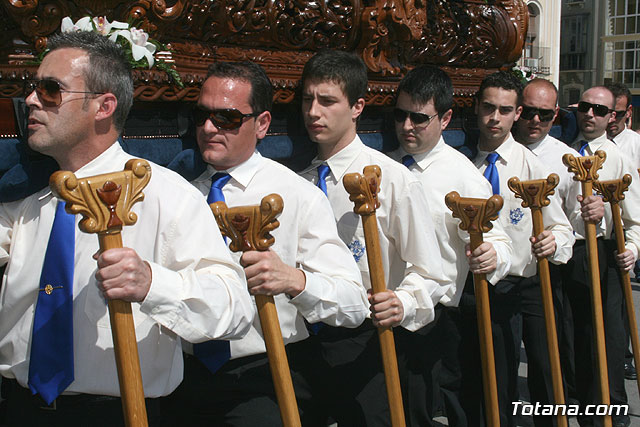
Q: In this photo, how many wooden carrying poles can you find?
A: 7